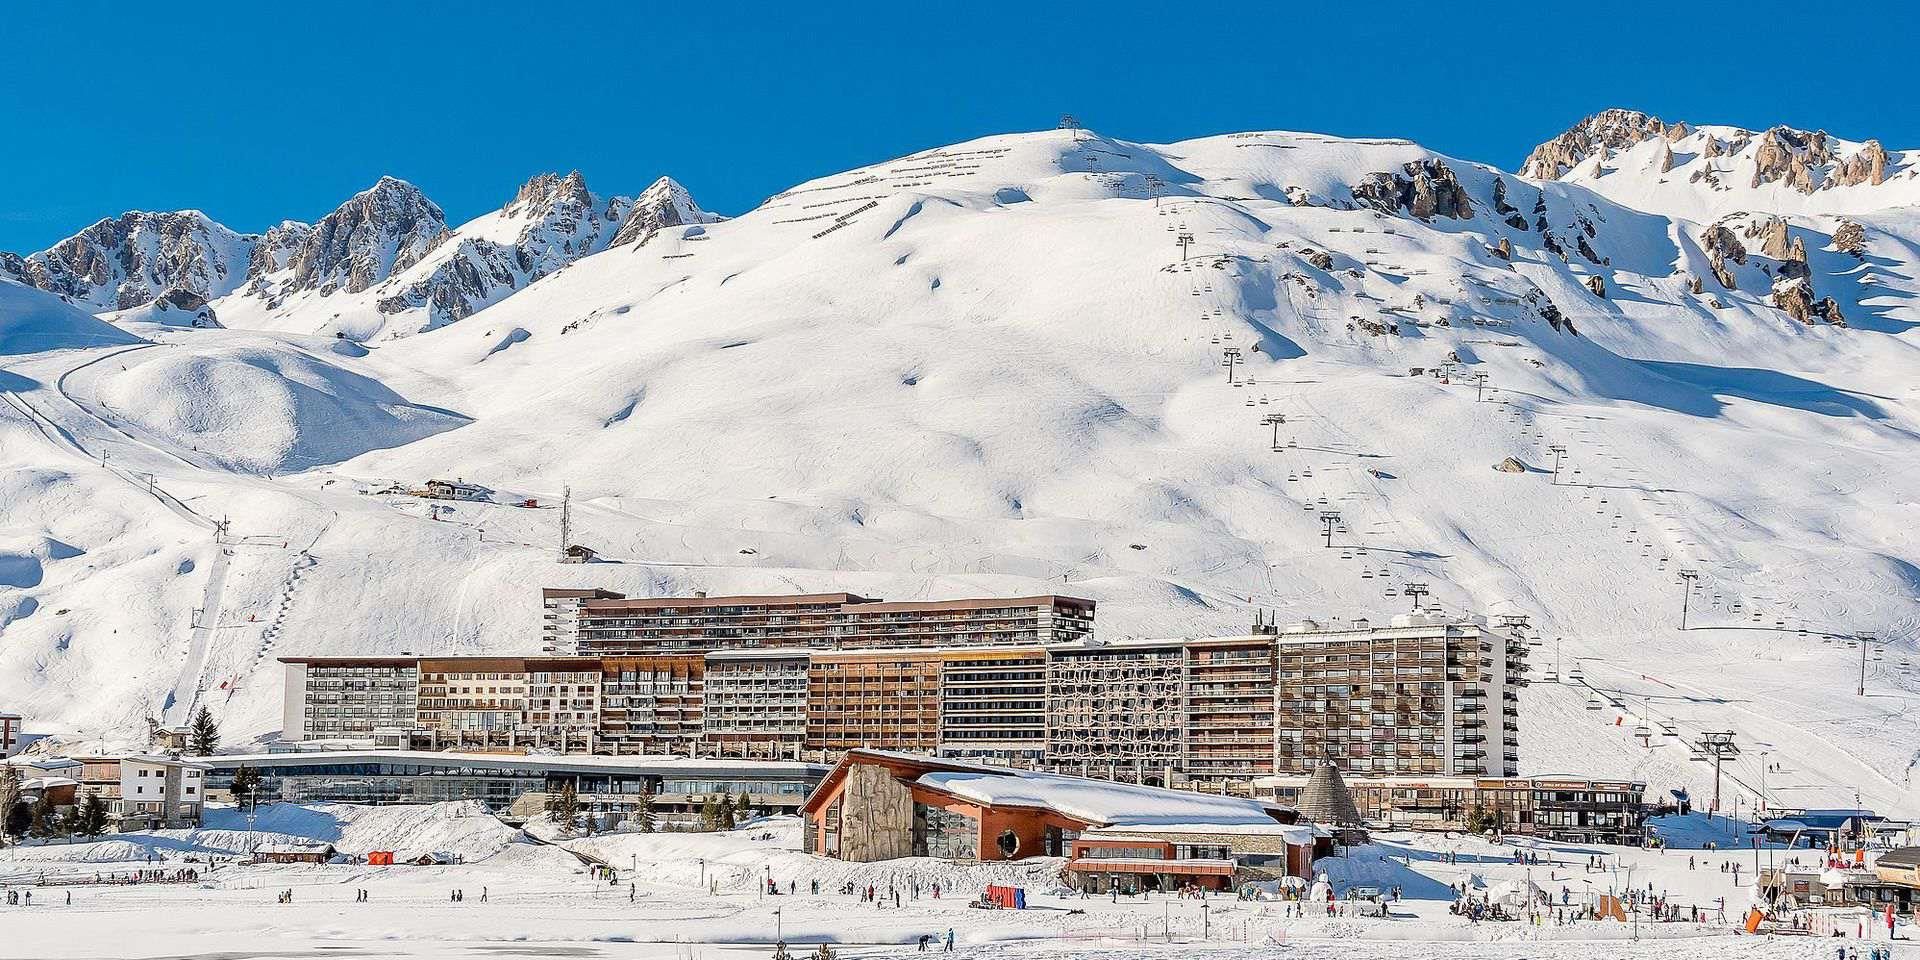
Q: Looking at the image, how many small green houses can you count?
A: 0